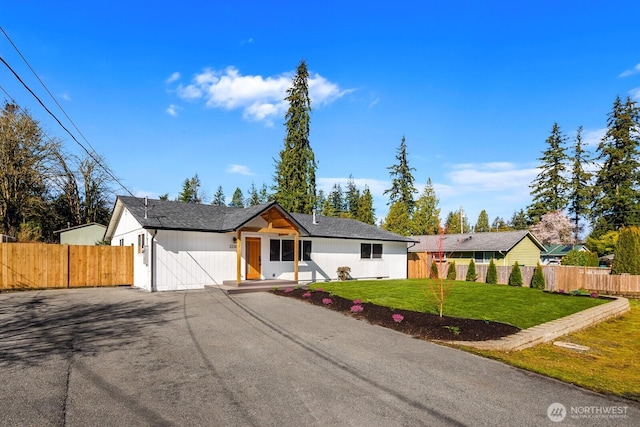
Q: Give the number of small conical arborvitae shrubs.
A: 6